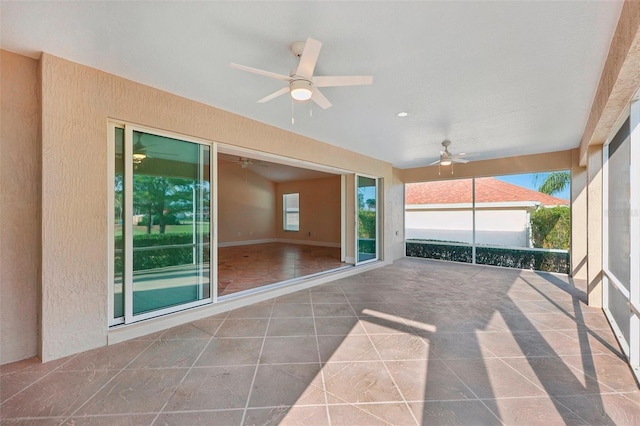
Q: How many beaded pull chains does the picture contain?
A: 4